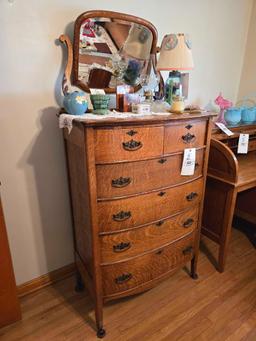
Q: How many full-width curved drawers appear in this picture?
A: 4